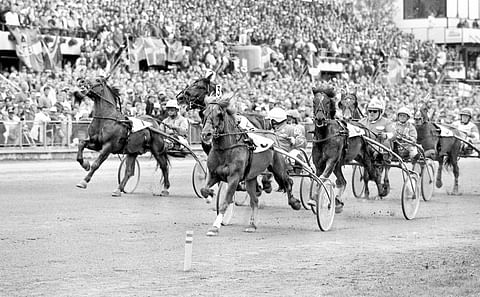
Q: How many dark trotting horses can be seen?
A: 6